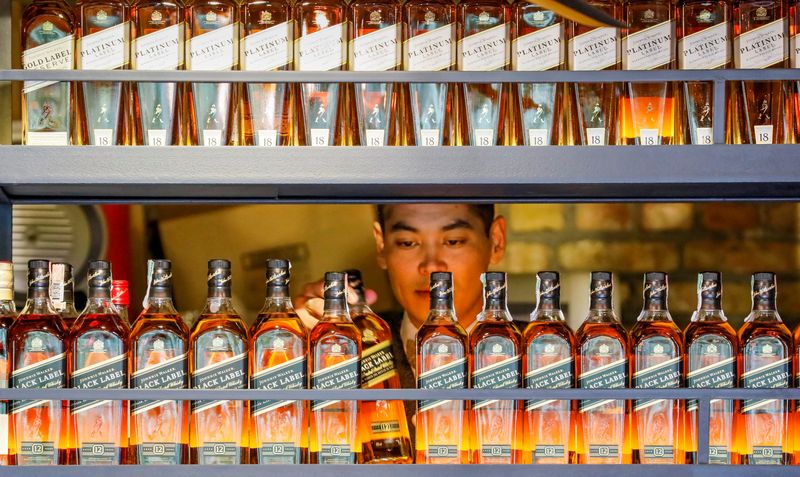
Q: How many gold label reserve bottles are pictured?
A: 1